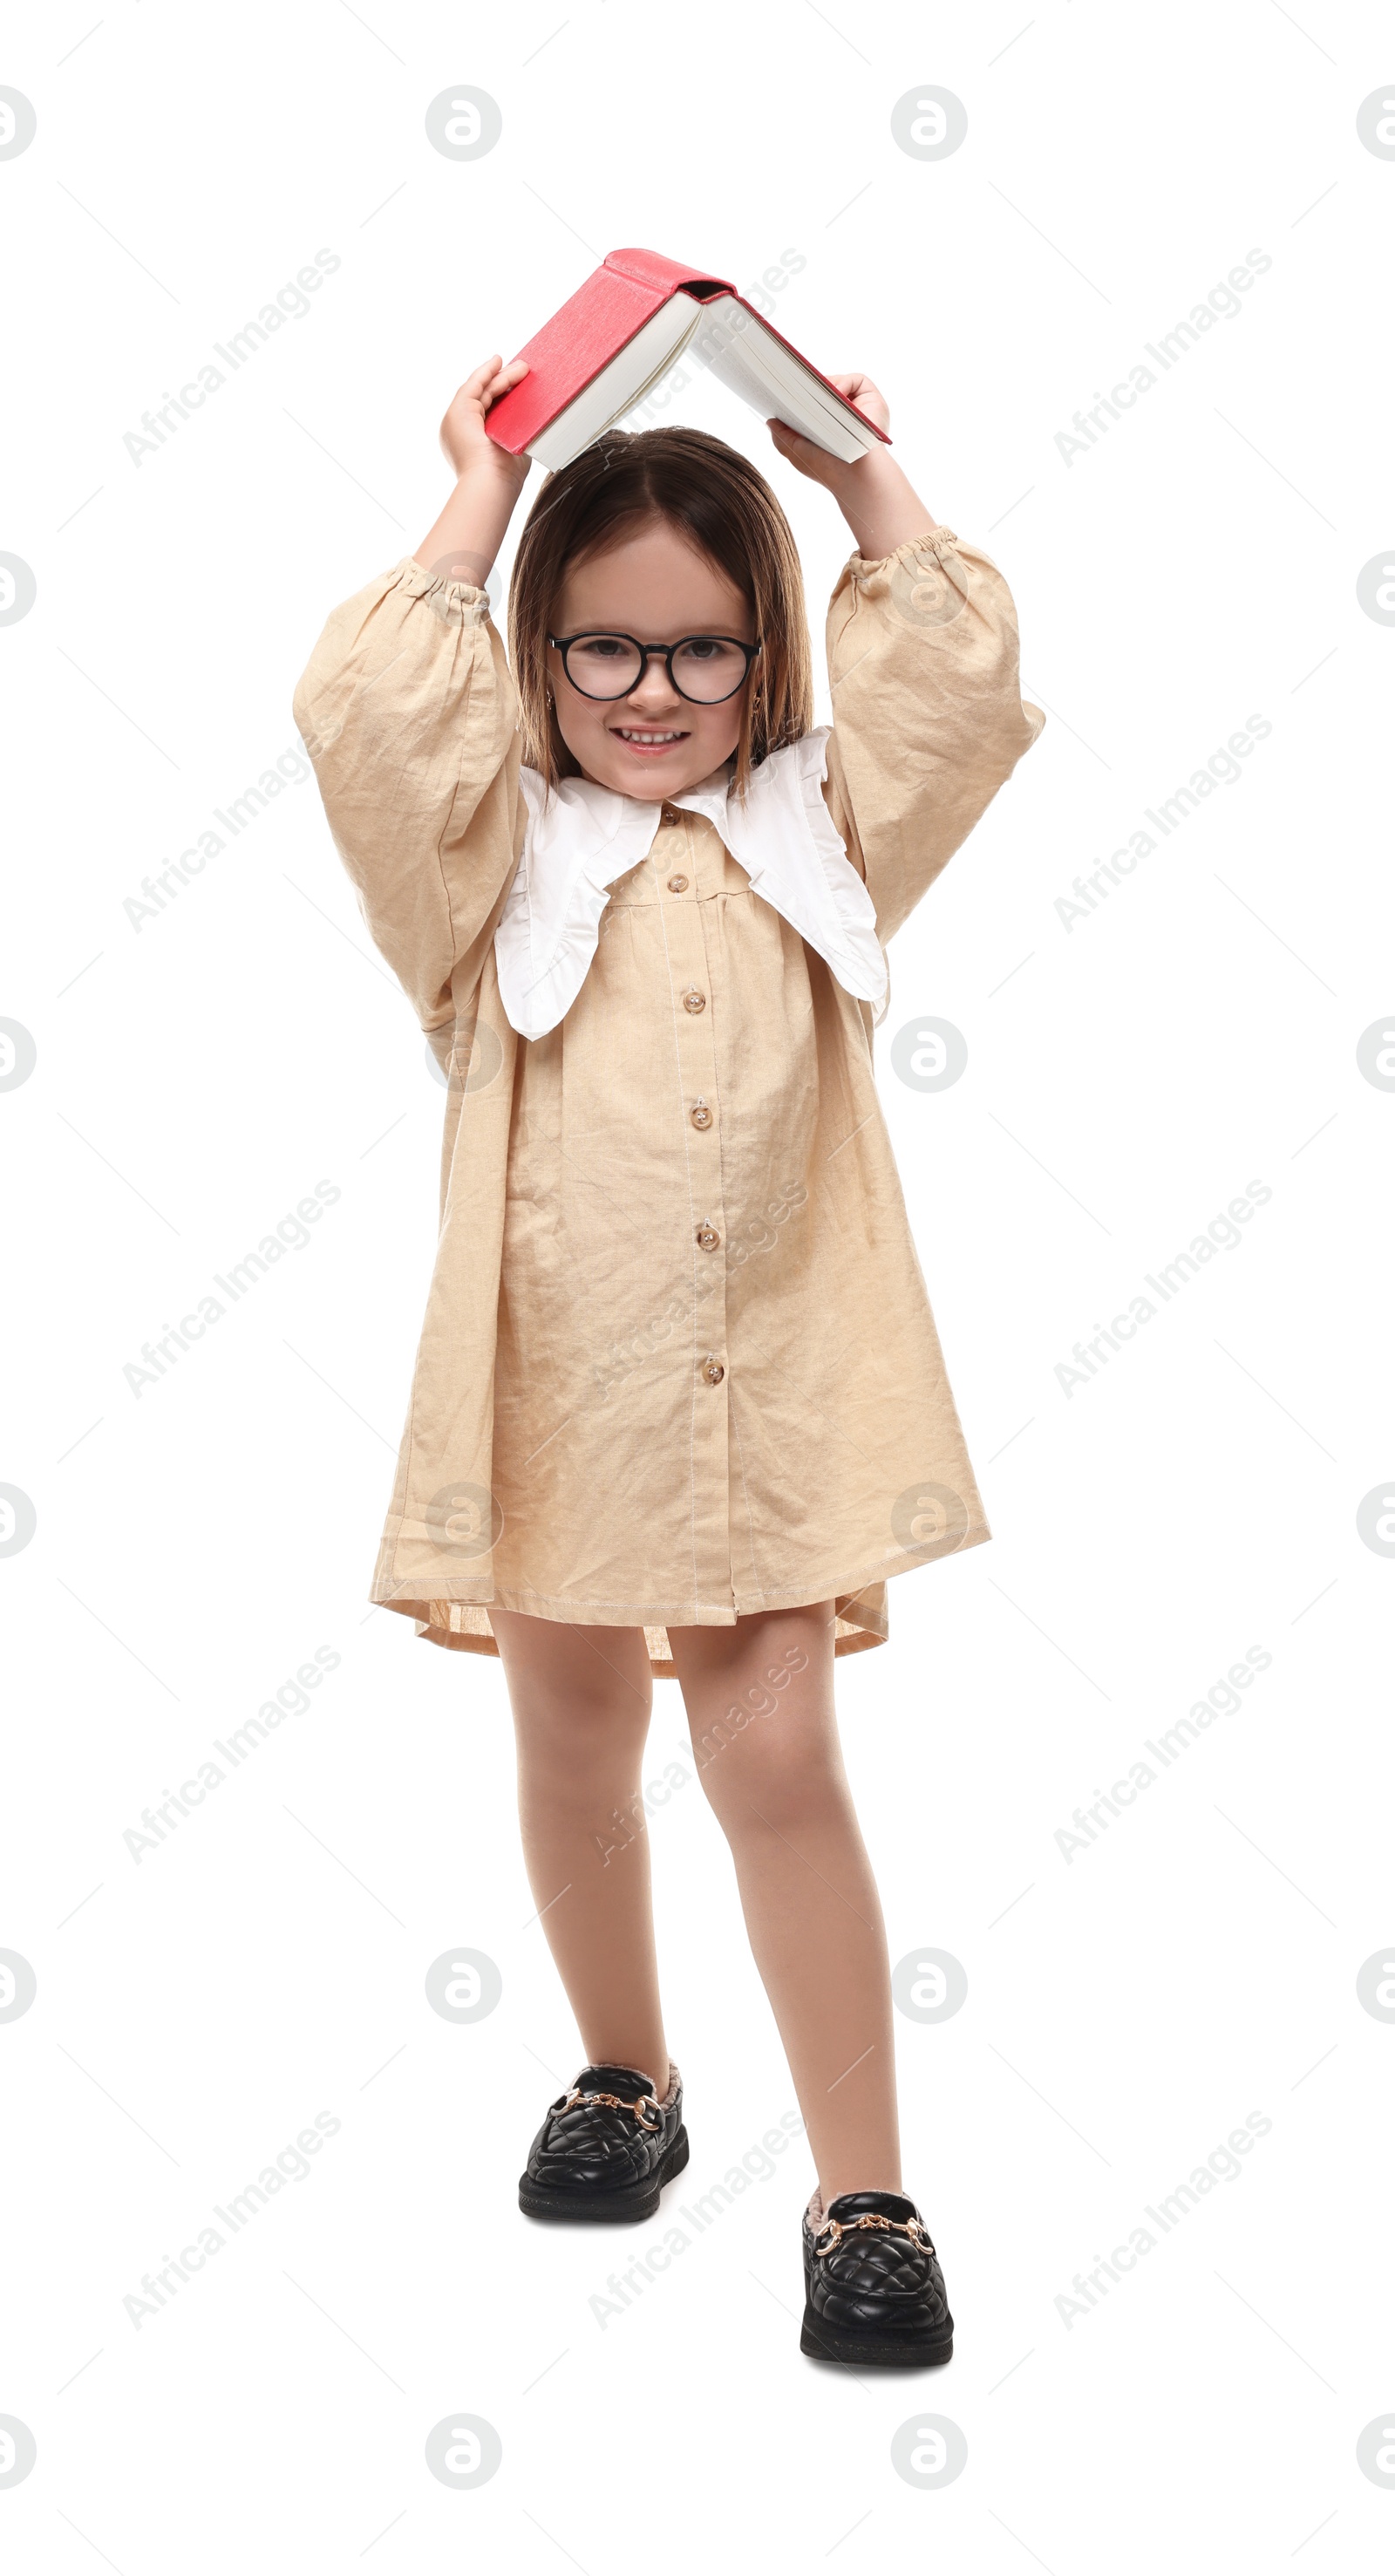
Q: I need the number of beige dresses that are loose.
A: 1